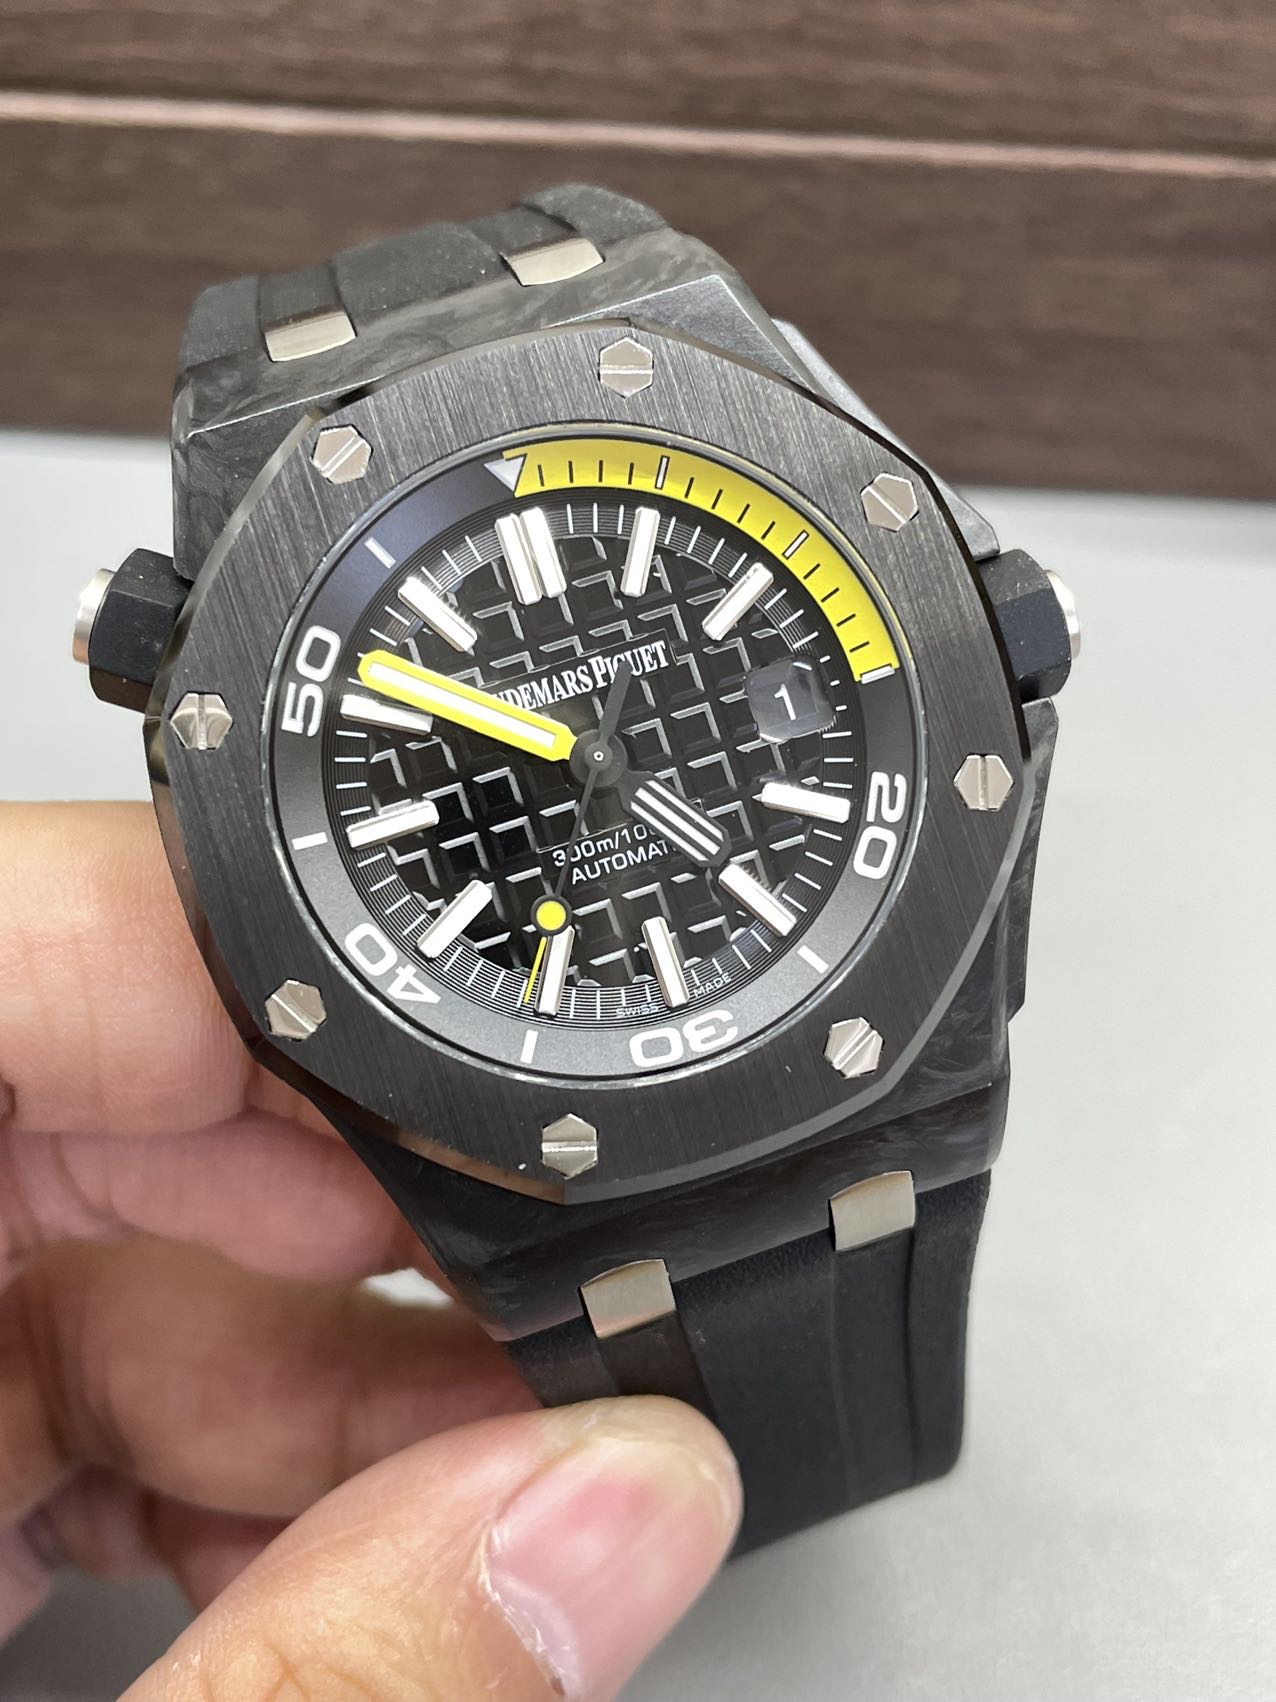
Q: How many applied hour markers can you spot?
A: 11